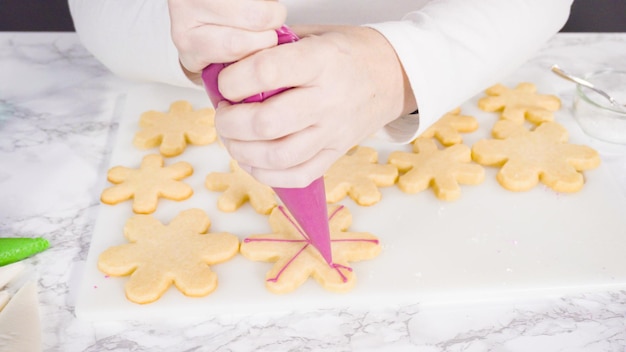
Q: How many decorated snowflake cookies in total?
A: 1